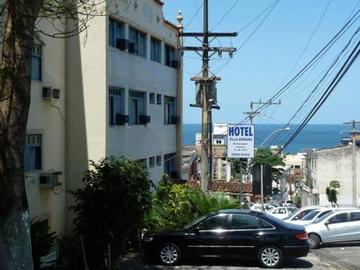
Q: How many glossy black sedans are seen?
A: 1